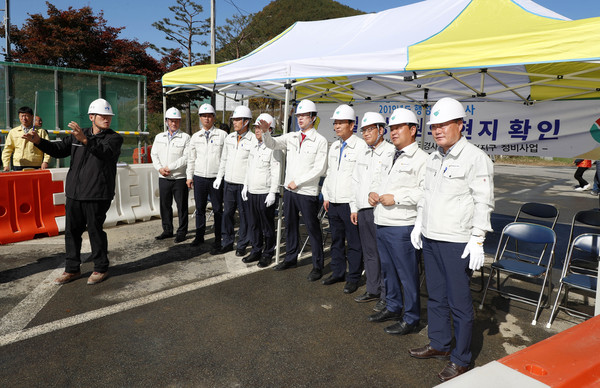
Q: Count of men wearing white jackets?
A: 9